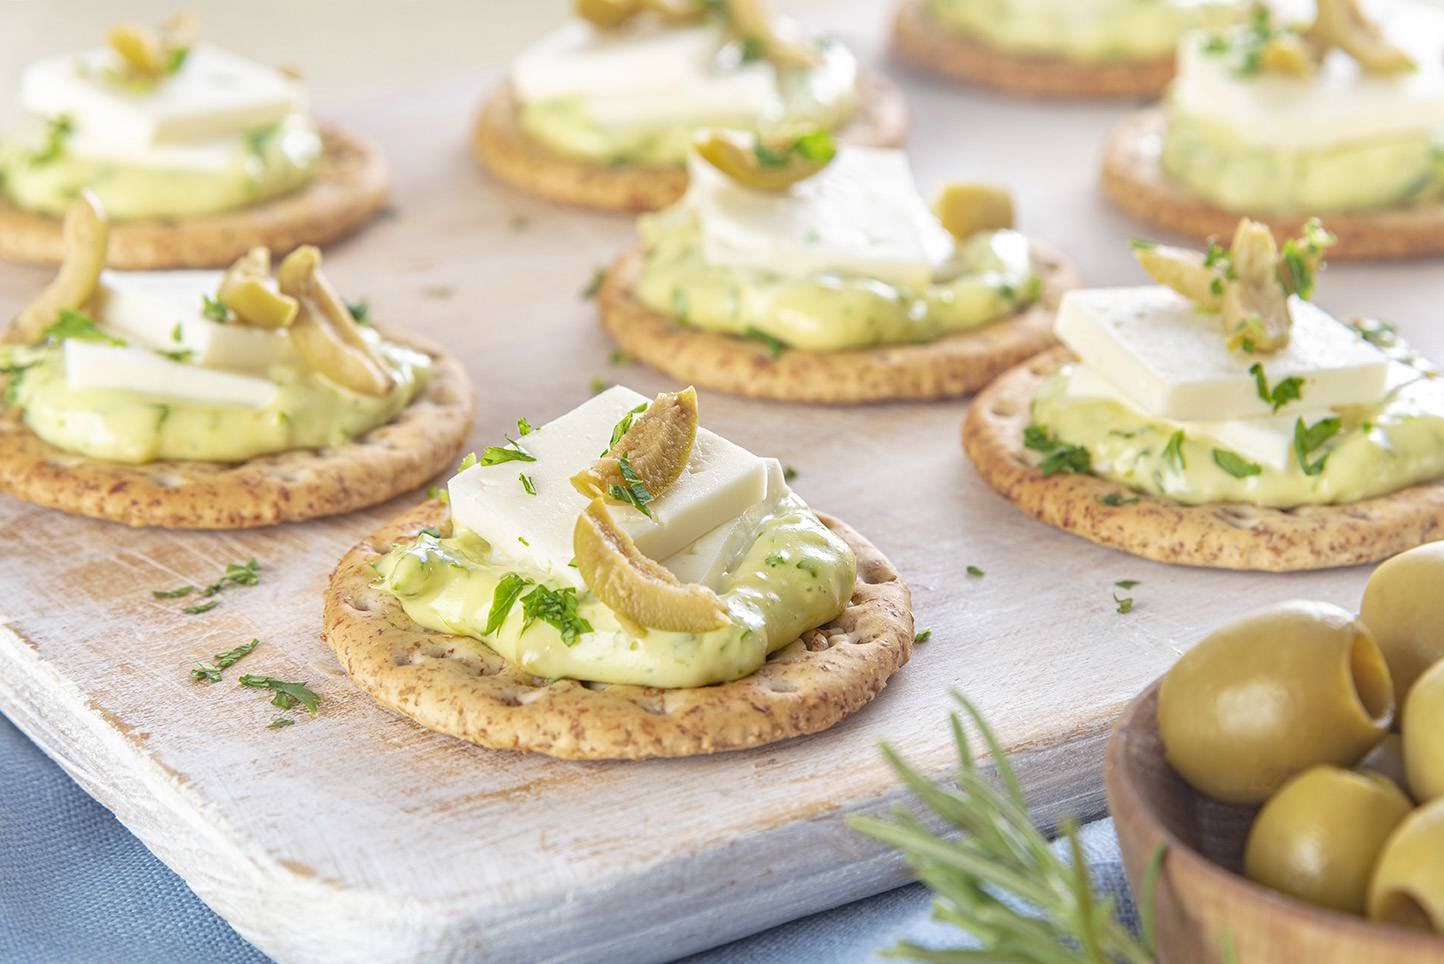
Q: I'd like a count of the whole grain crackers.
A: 8